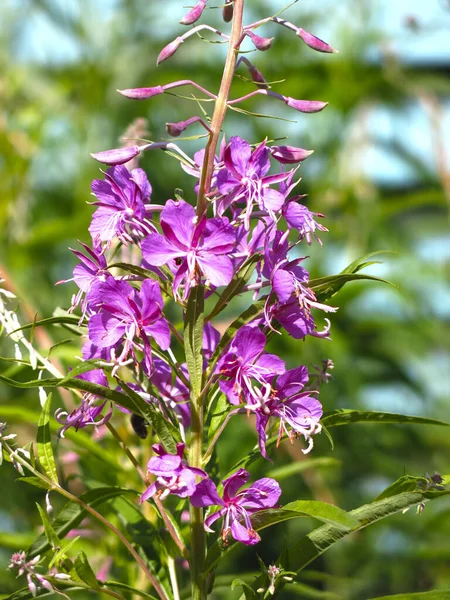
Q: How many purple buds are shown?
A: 11